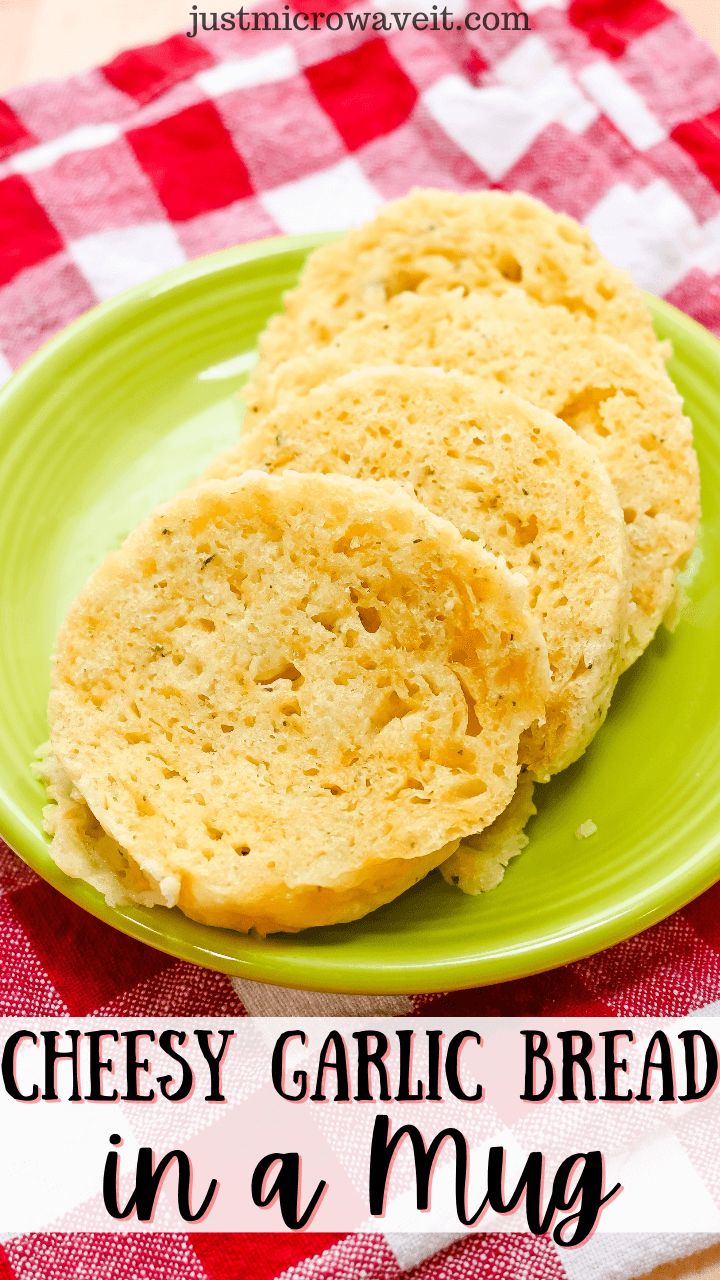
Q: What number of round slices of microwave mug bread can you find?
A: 4